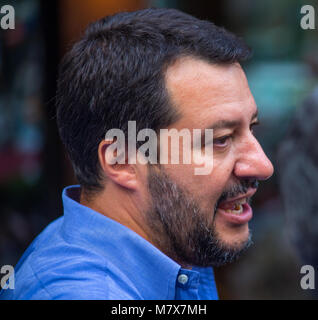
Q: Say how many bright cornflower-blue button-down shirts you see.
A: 1